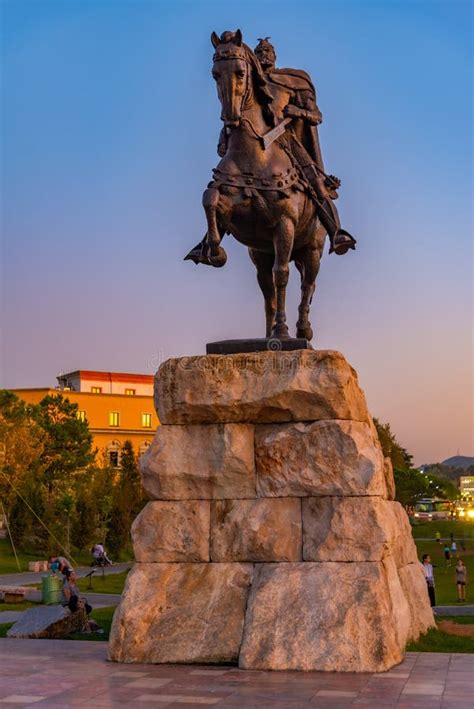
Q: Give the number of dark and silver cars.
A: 0